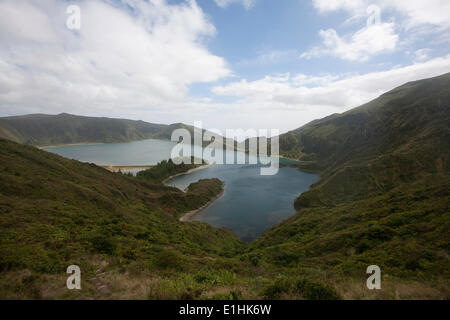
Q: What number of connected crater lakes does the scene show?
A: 2